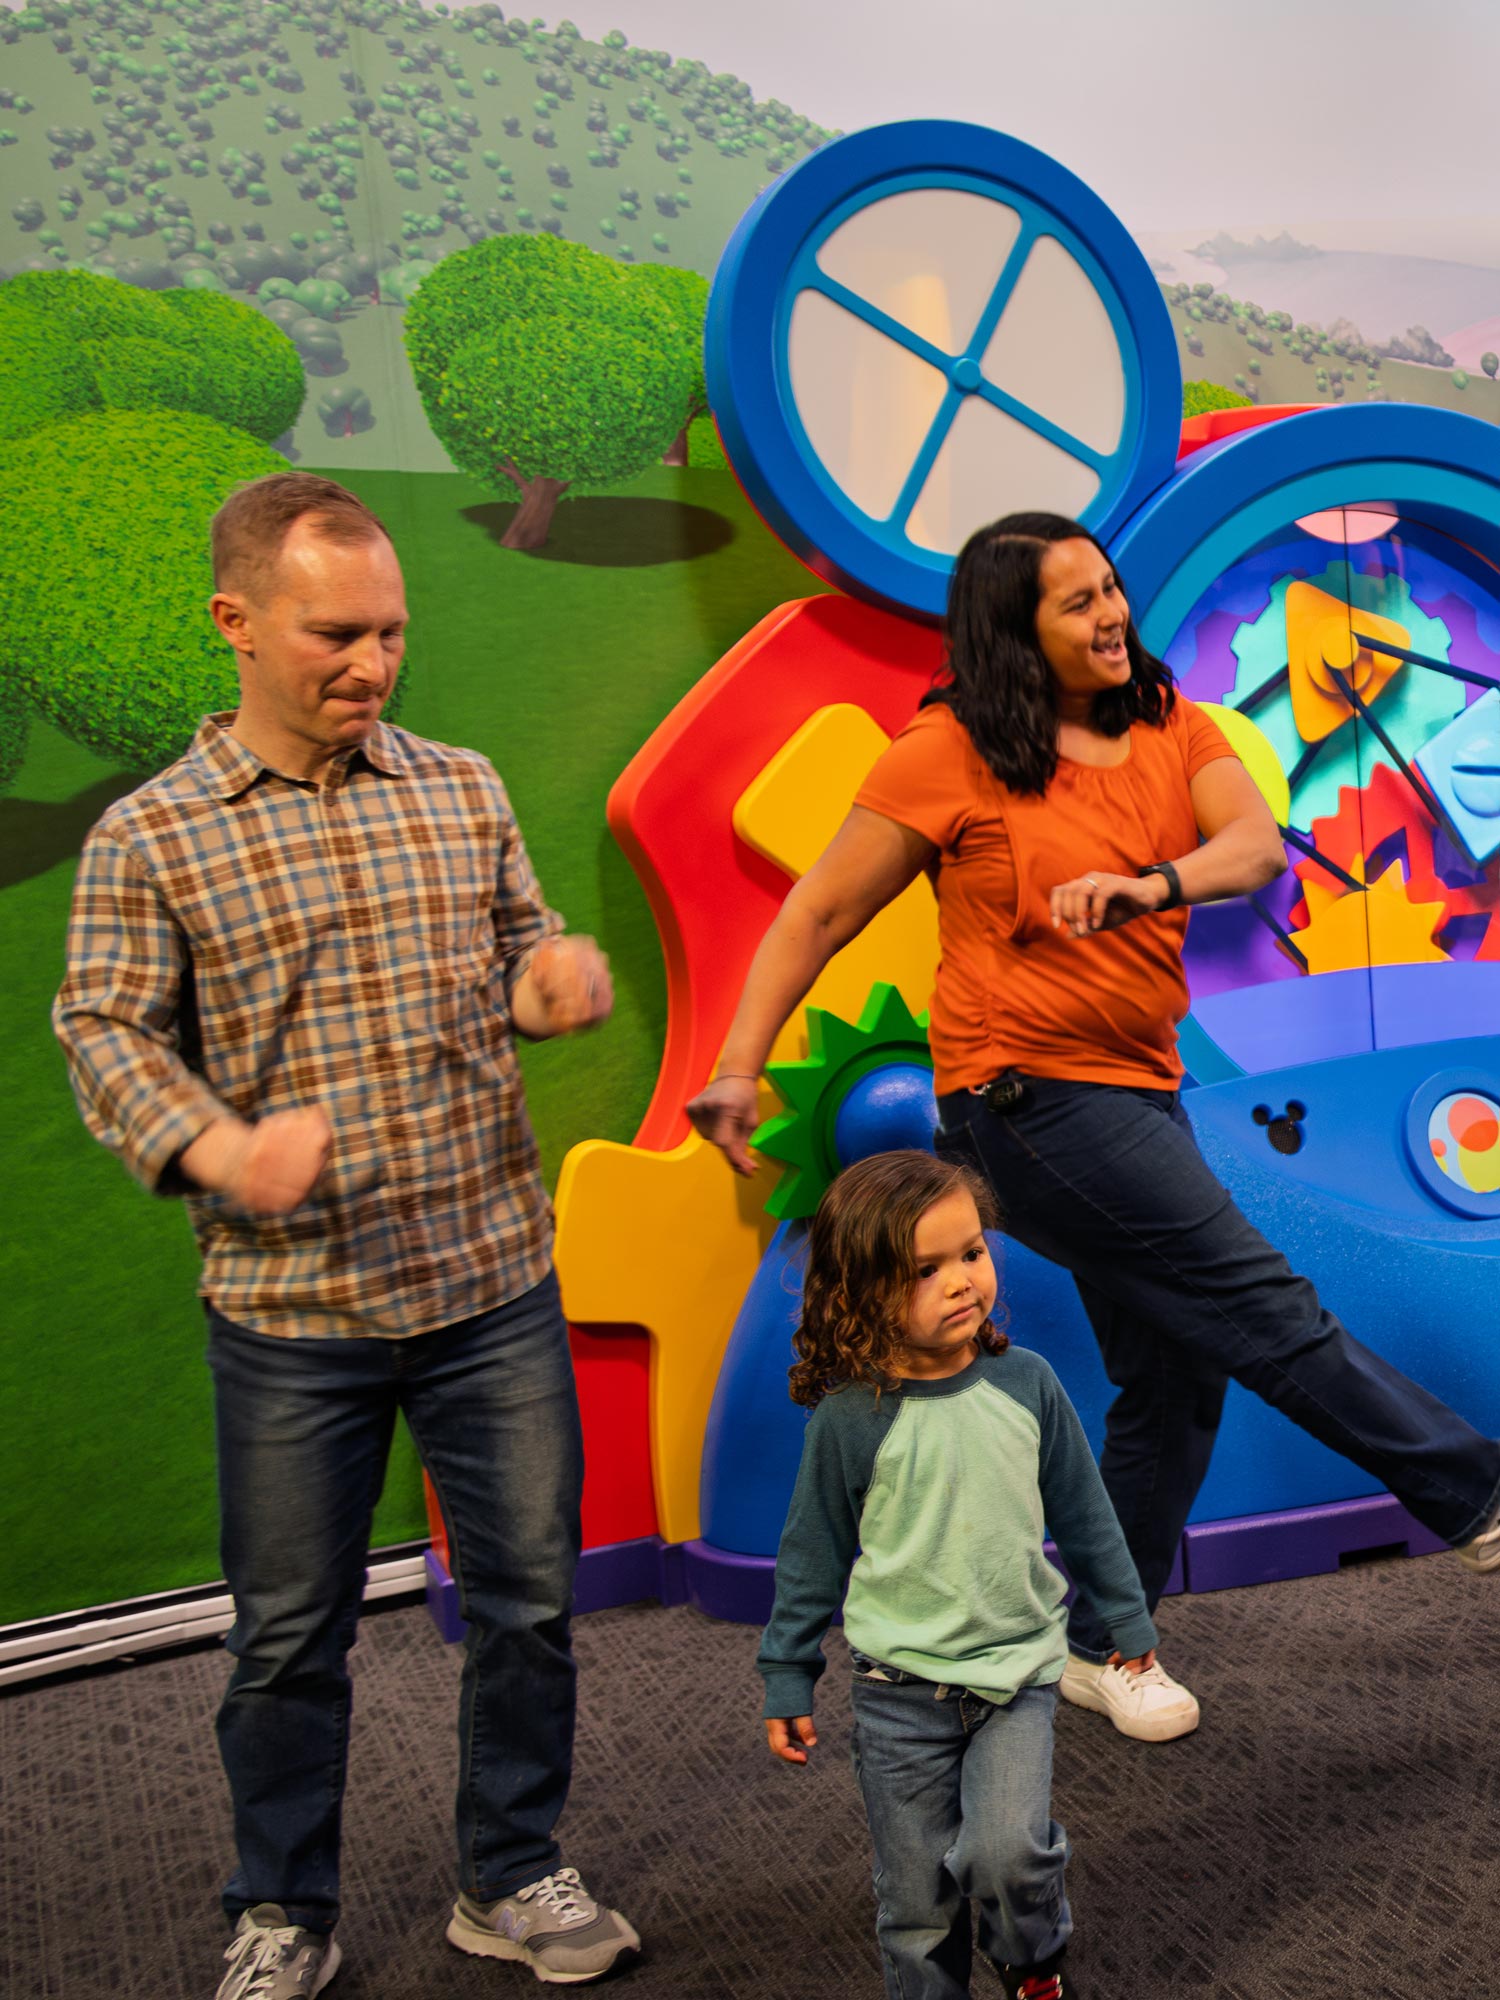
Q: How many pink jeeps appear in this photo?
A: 0